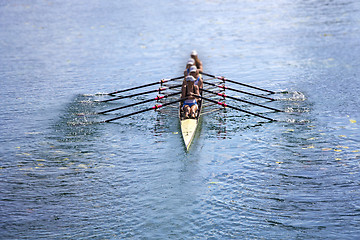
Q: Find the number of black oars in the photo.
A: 8